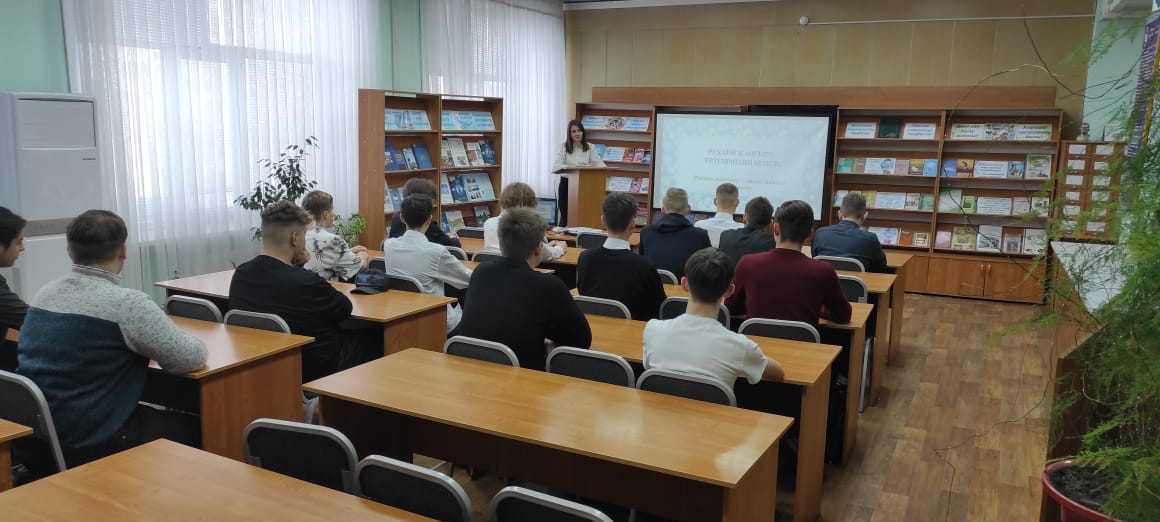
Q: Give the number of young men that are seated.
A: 15